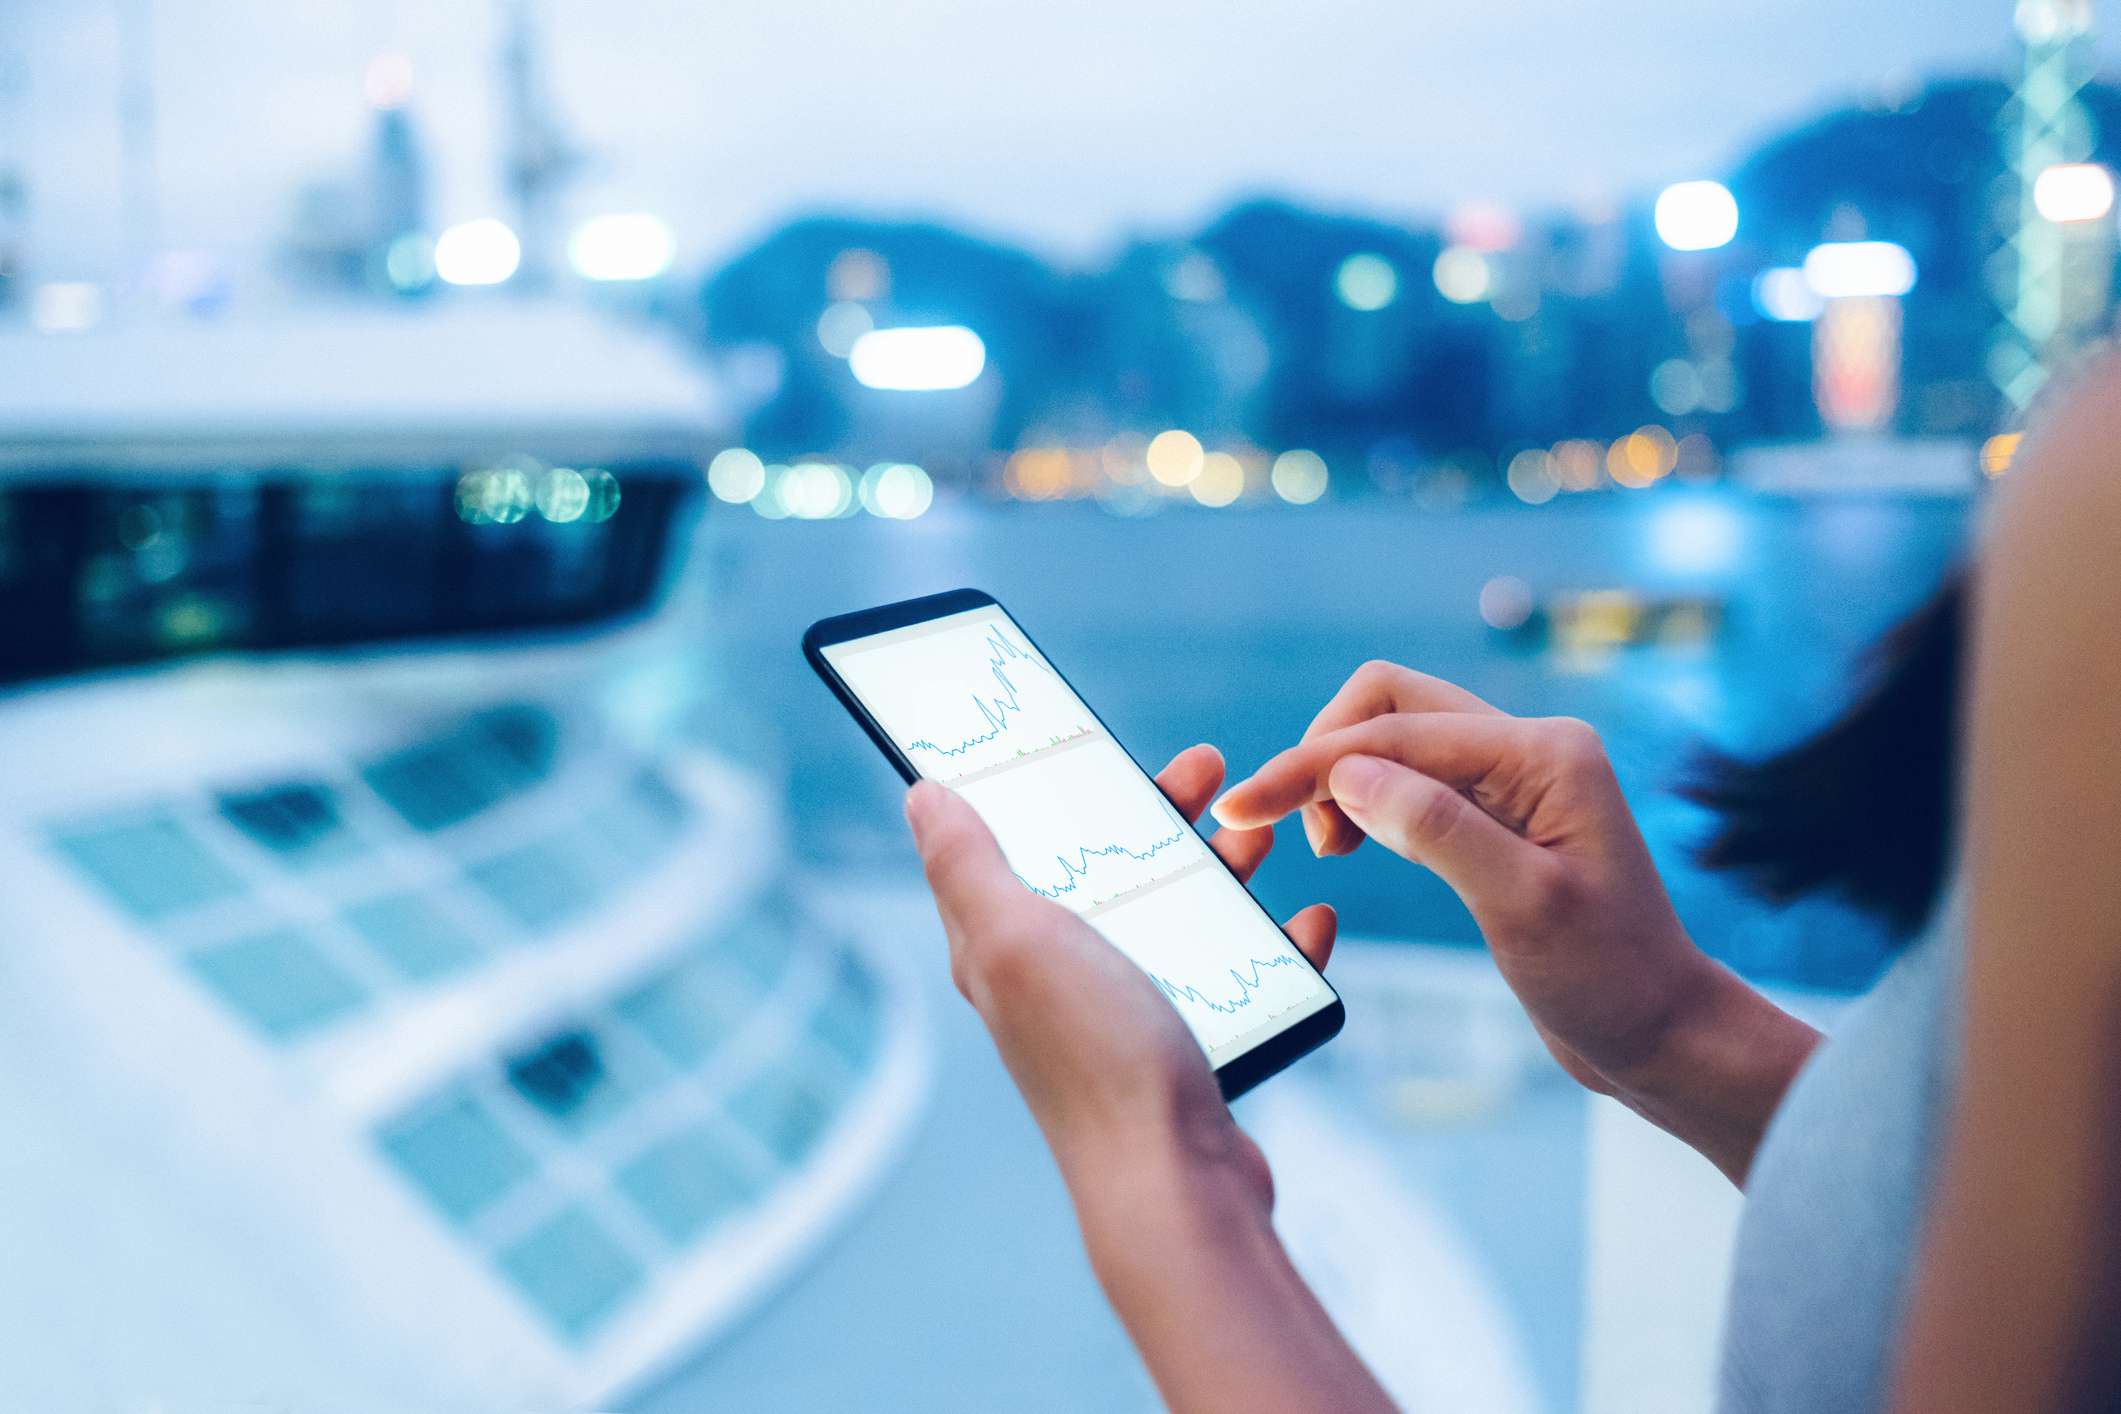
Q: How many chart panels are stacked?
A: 3